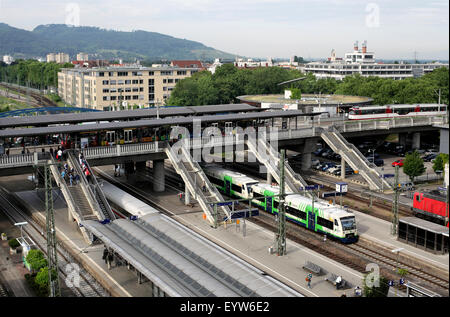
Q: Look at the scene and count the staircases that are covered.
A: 0